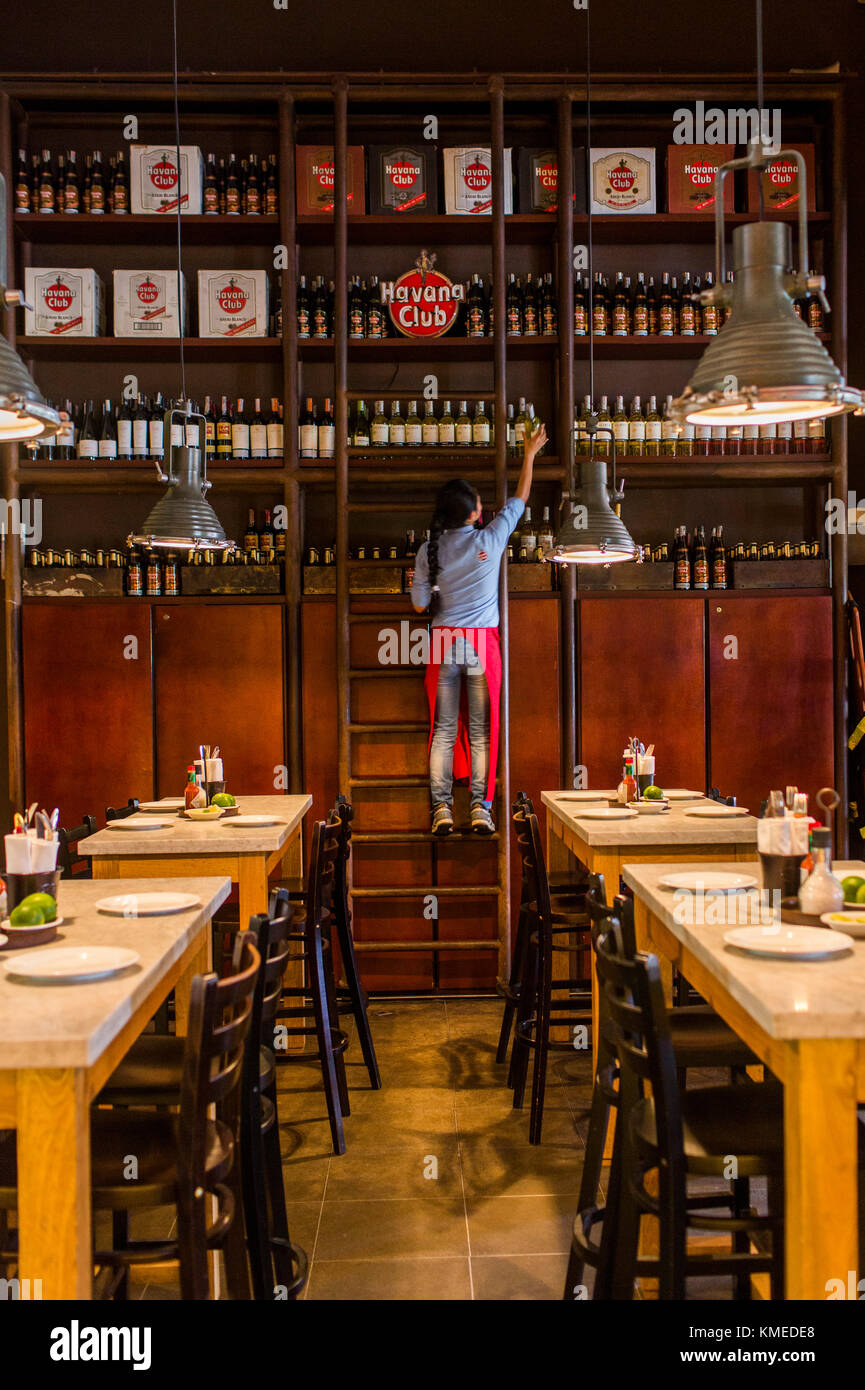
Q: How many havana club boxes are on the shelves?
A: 11